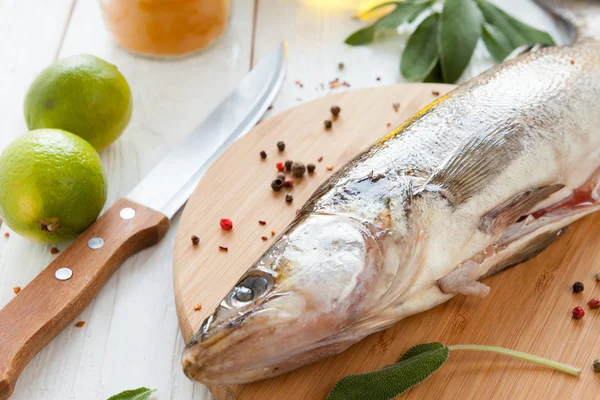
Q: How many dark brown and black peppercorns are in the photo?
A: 12